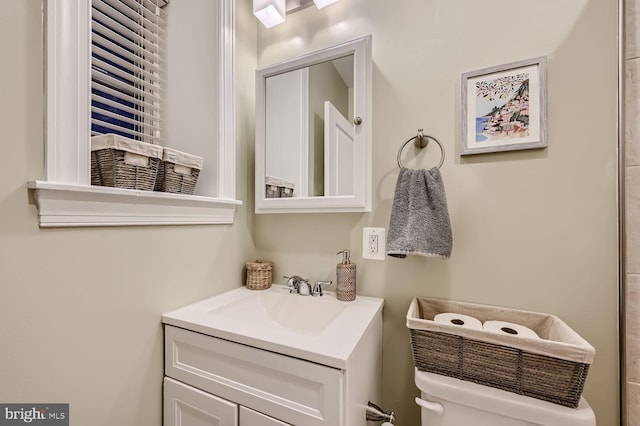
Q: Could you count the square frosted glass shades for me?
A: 2